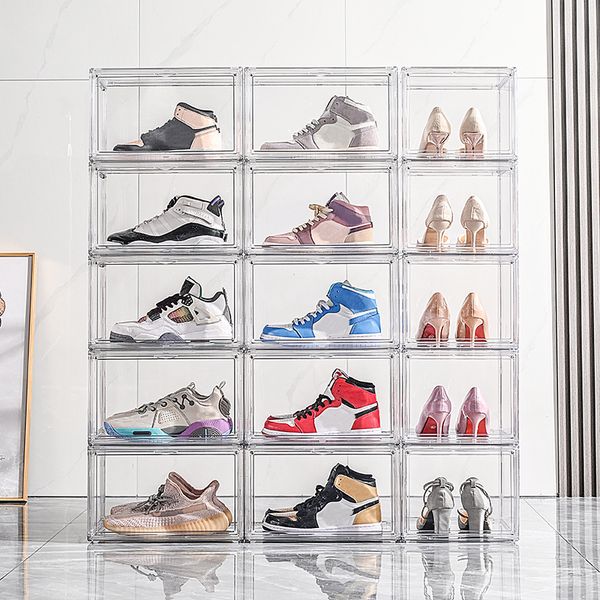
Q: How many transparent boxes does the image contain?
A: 15